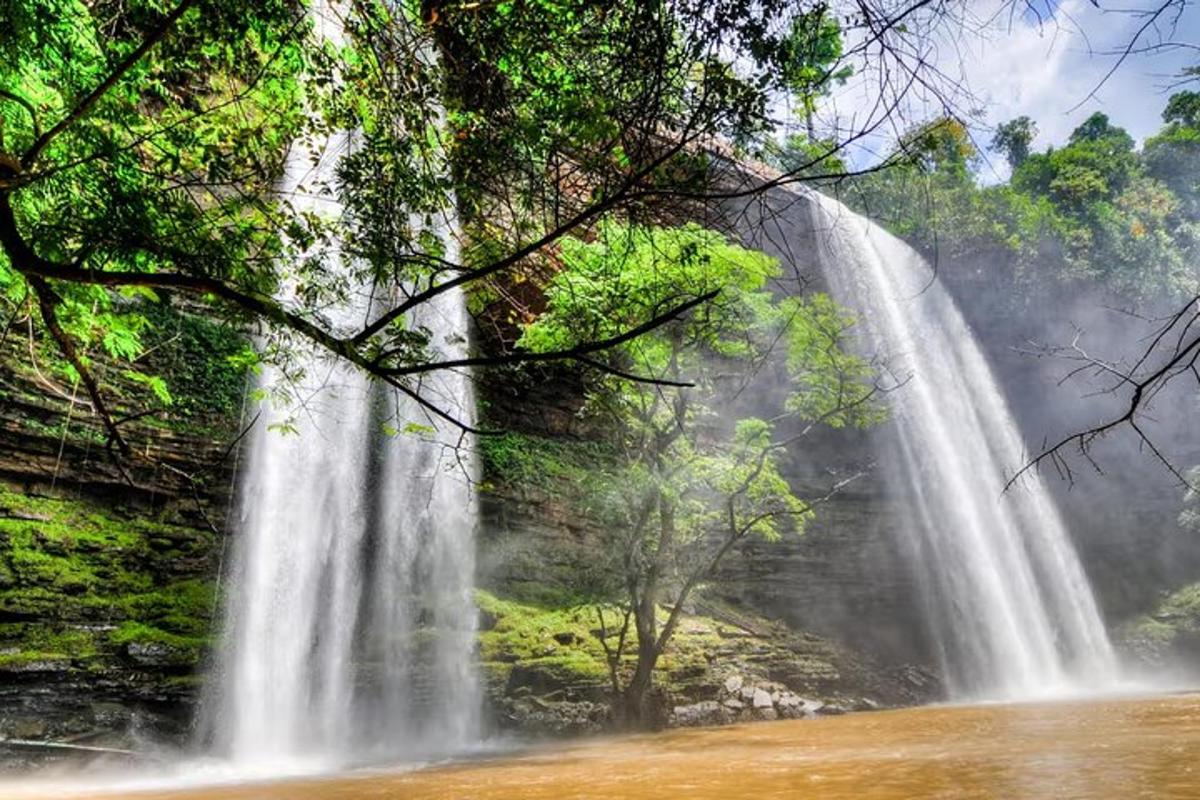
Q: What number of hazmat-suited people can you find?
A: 0